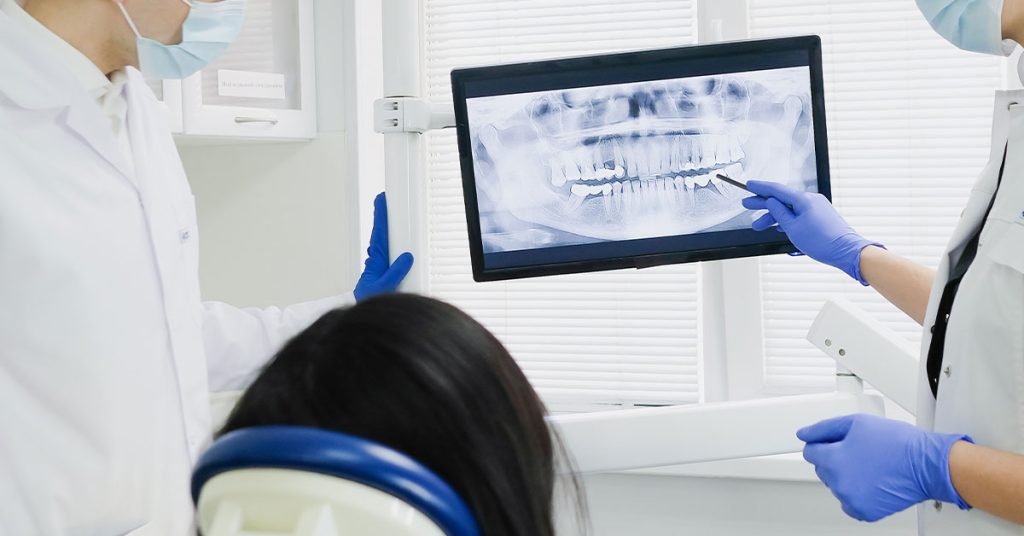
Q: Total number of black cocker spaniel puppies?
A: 0